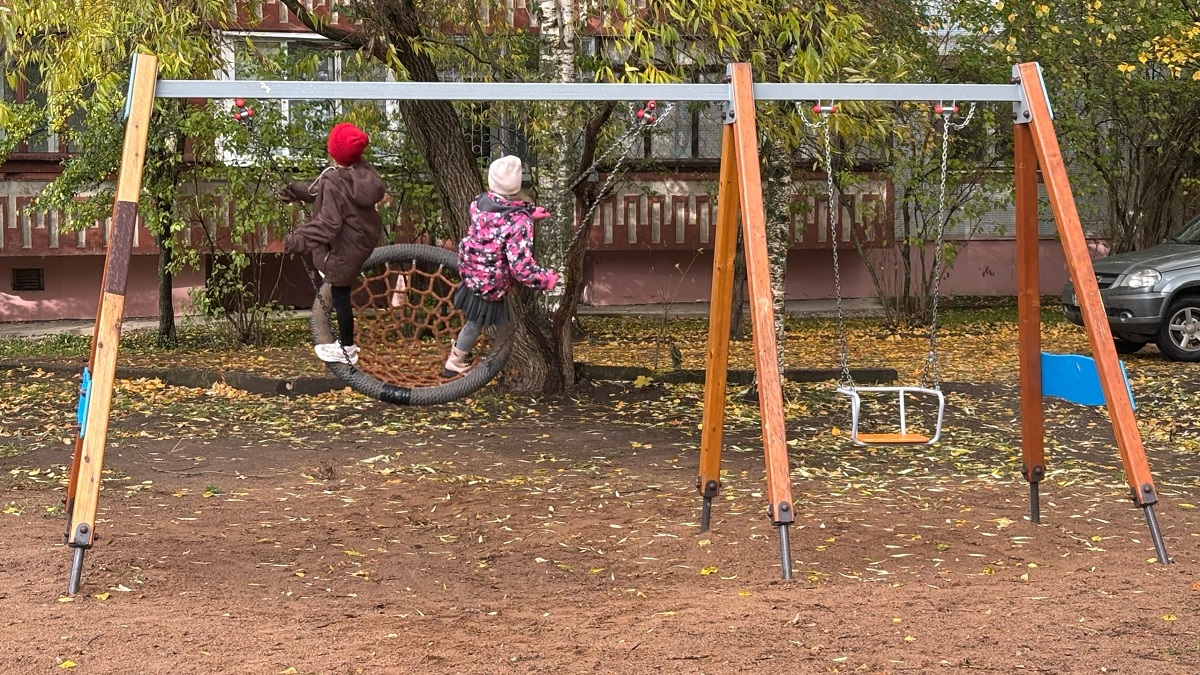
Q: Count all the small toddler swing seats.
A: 1